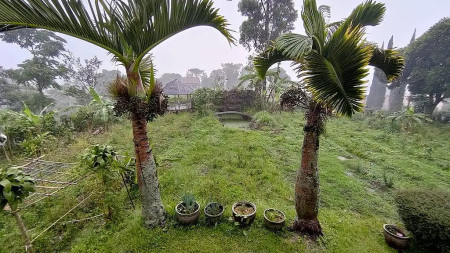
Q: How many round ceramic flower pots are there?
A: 5